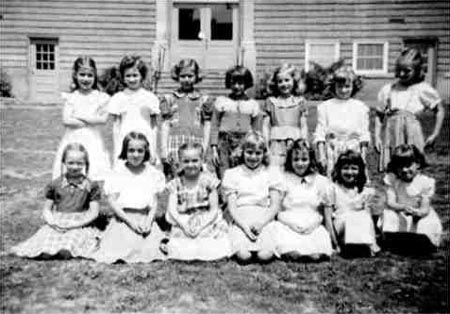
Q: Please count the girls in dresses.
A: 13